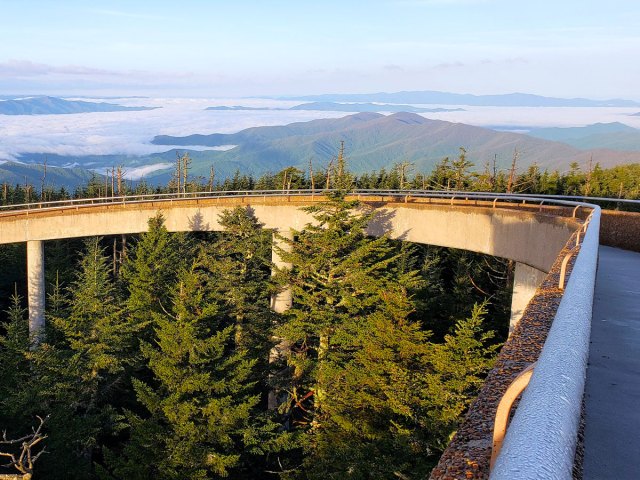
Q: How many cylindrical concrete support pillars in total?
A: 3